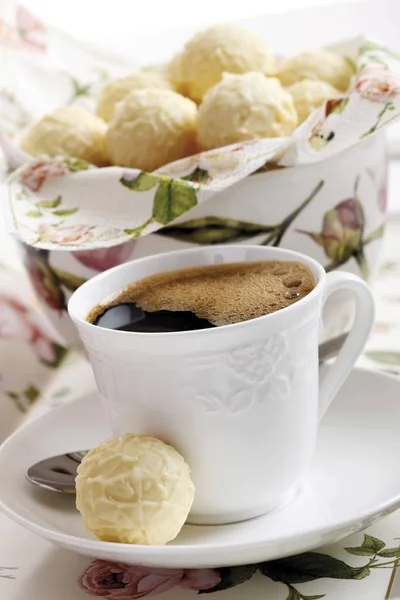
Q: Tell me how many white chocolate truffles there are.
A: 9